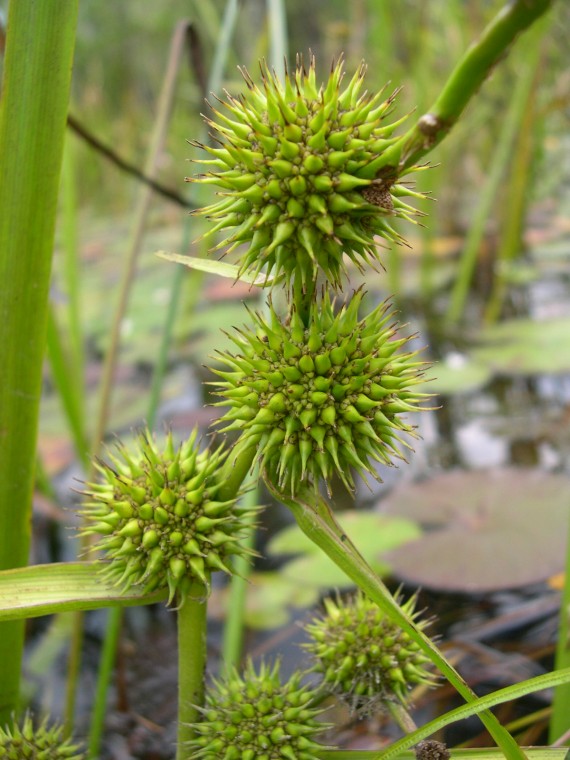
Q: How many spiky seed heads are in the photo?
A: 6